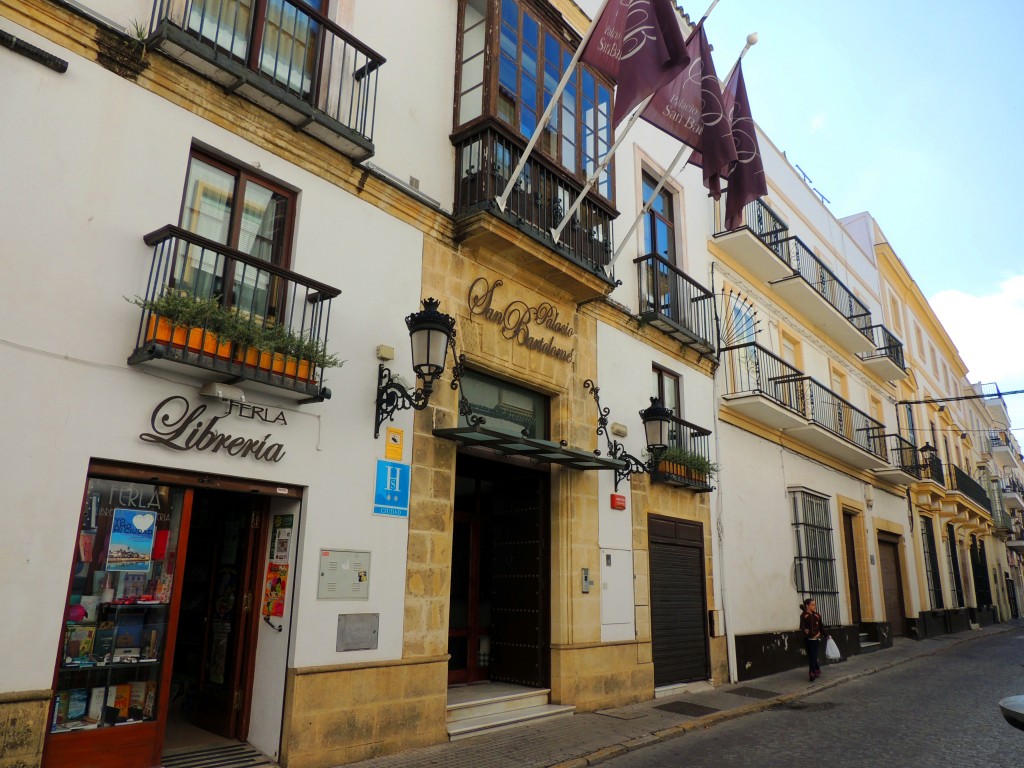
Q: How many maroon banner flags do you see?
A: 3